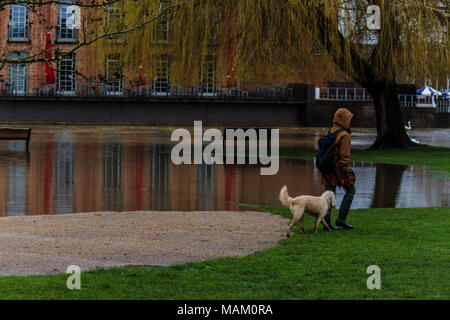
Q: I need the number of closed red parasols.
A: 3